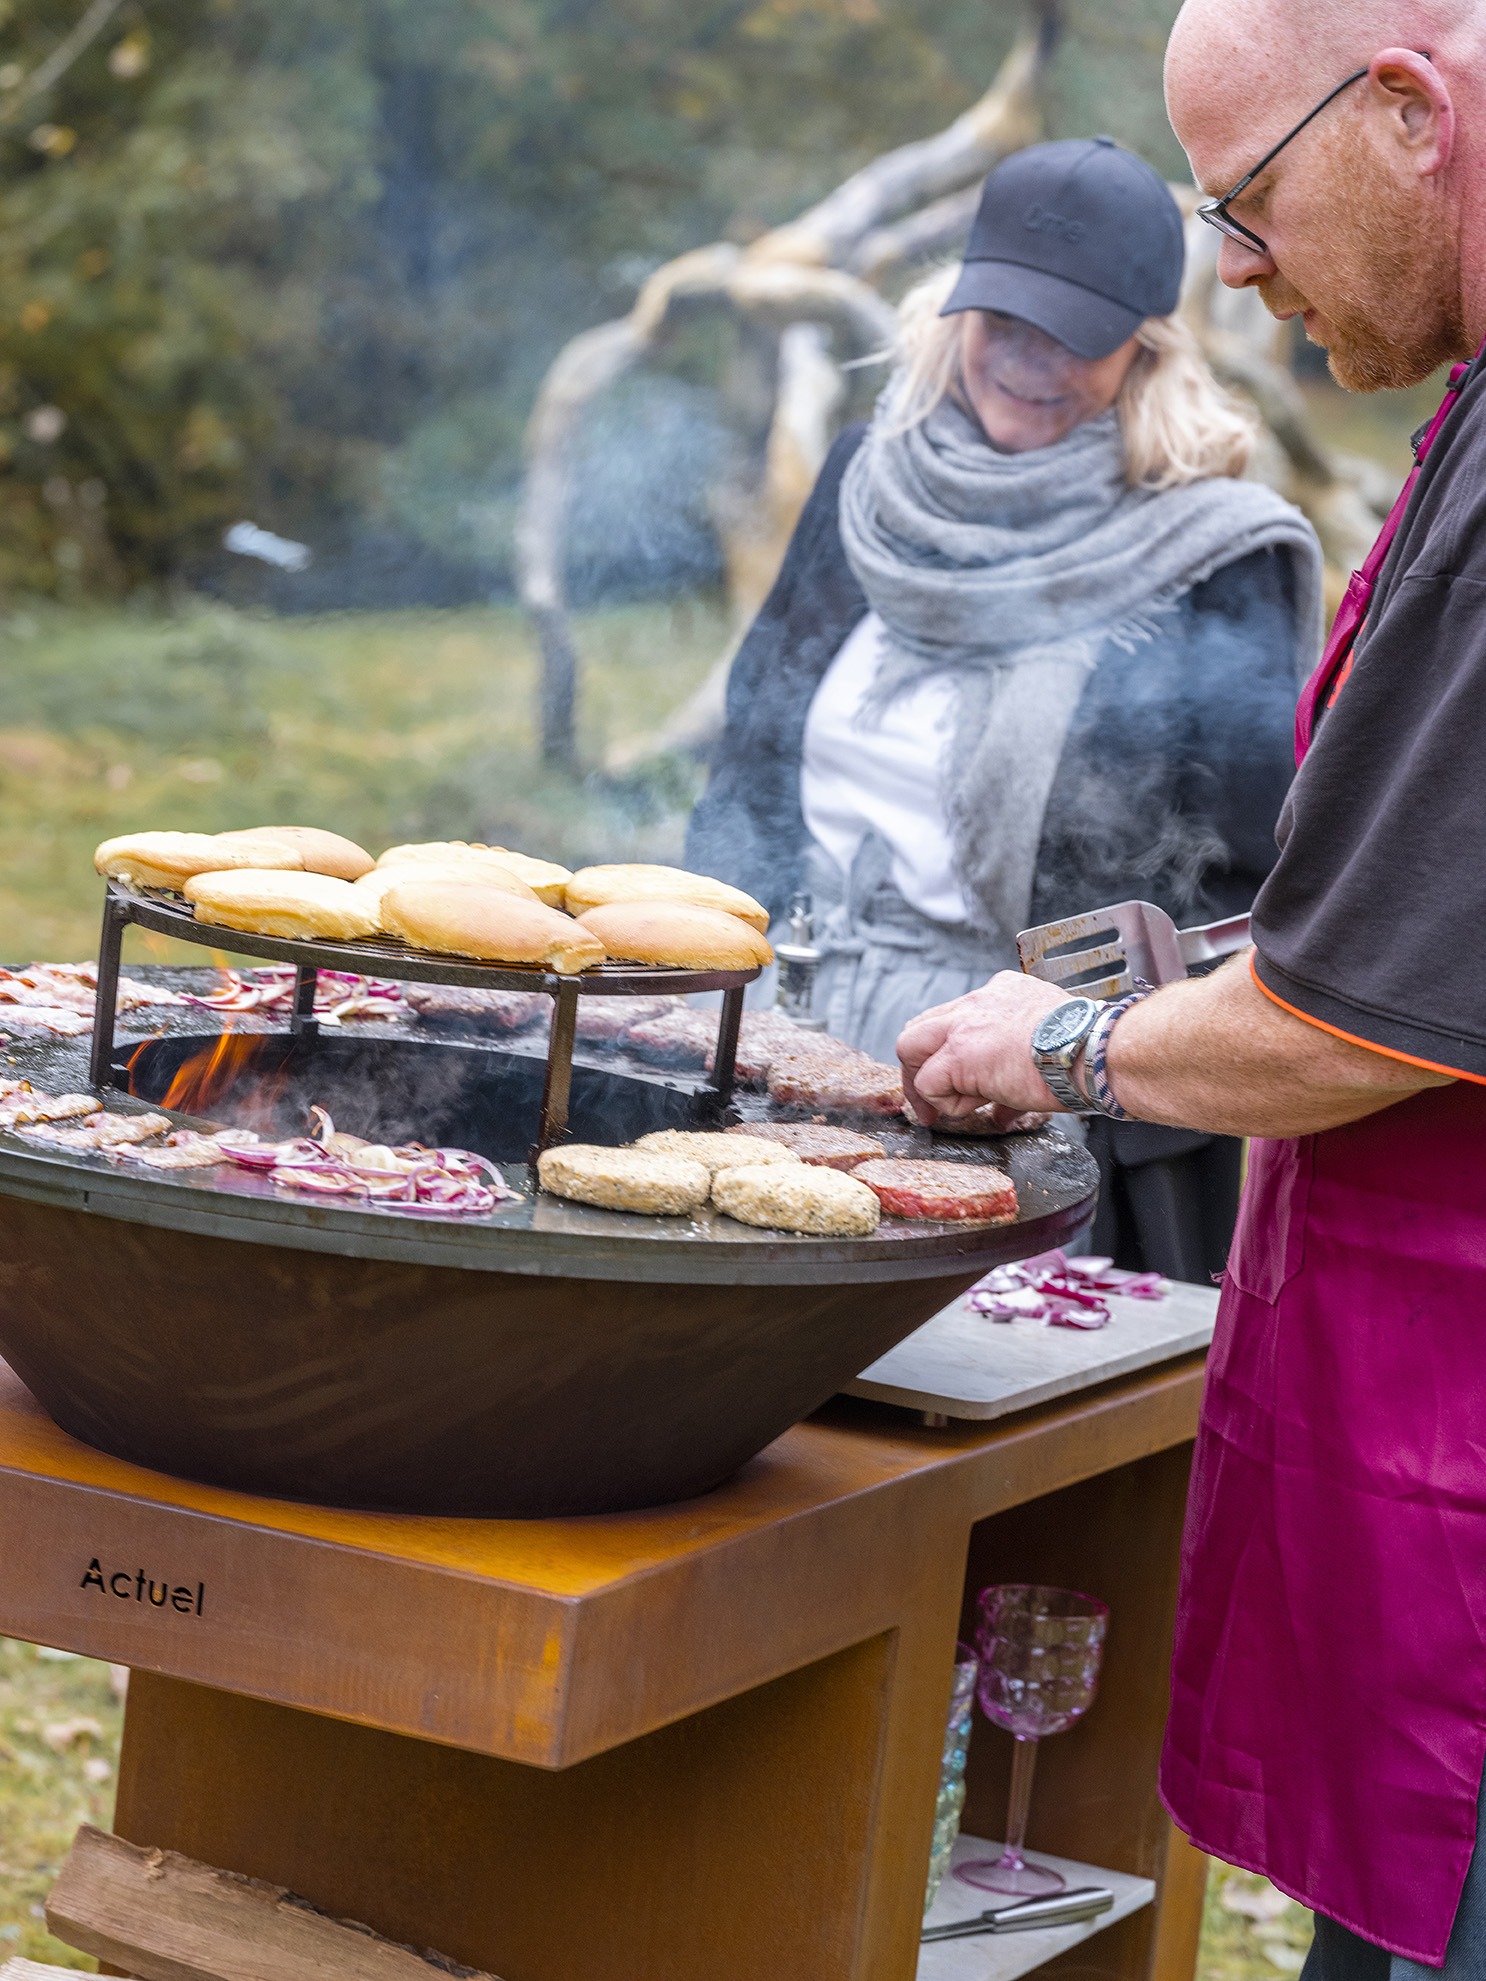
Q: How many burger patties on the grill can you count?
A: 11